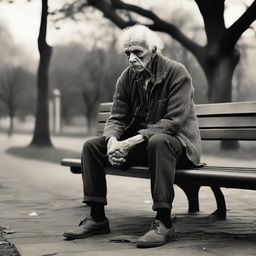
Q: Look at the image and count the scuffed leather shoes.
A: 2